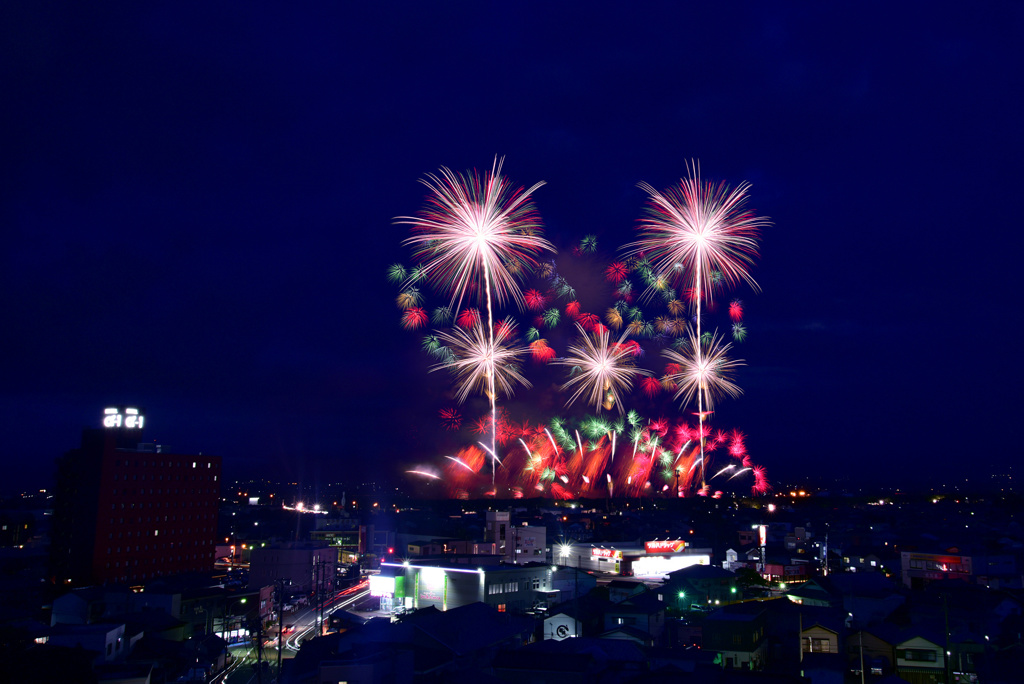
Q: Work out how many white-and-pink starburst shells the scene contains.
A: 5